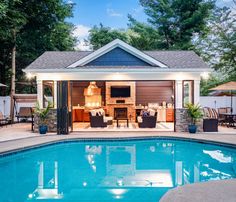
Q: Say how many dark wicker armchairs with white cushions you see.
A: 2